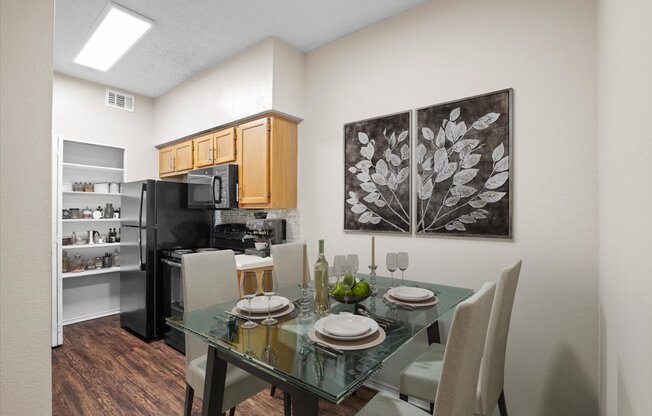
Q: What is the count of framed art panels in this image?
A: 2